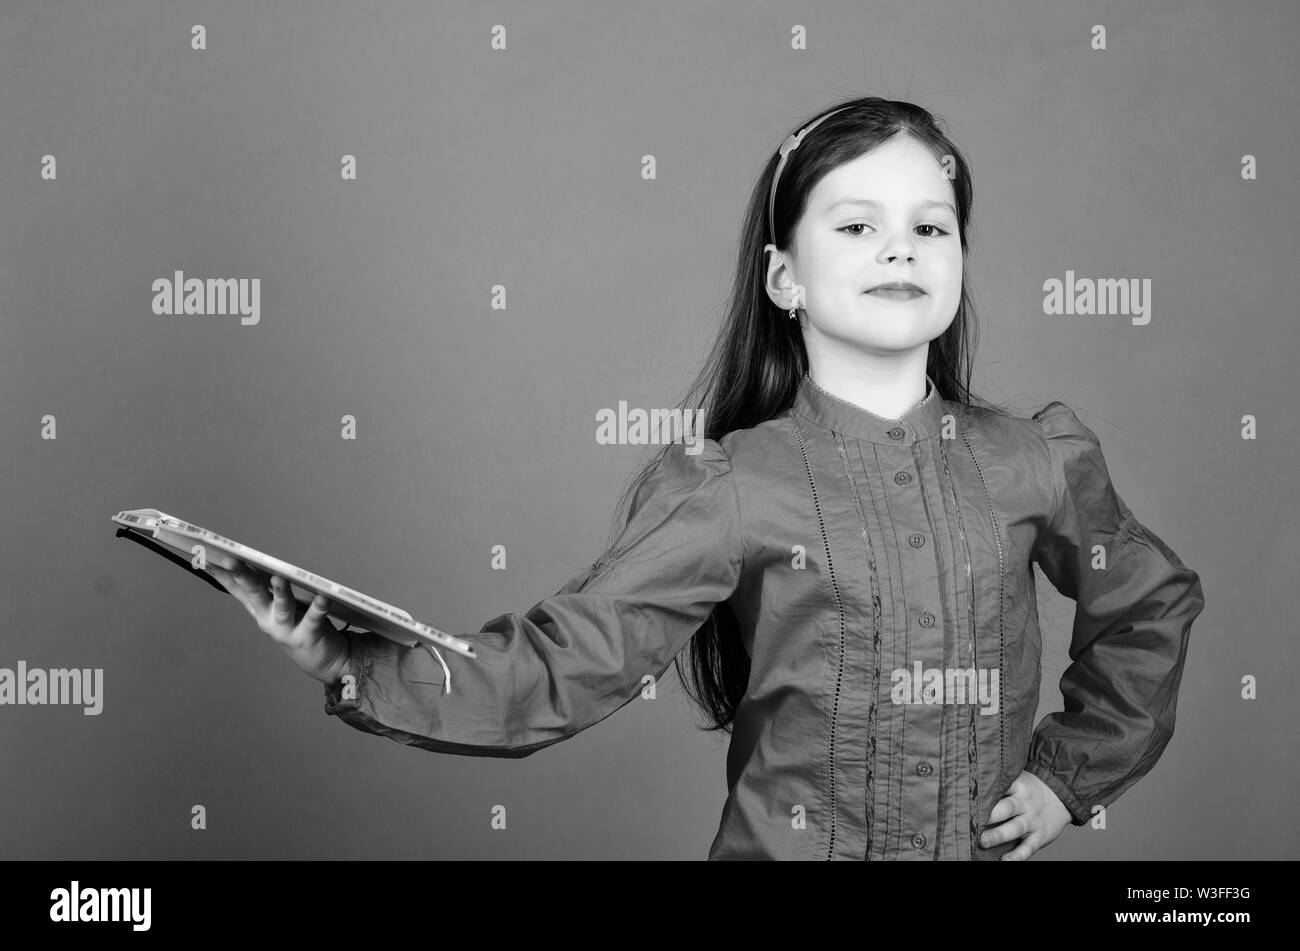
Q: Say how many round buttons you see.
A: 7